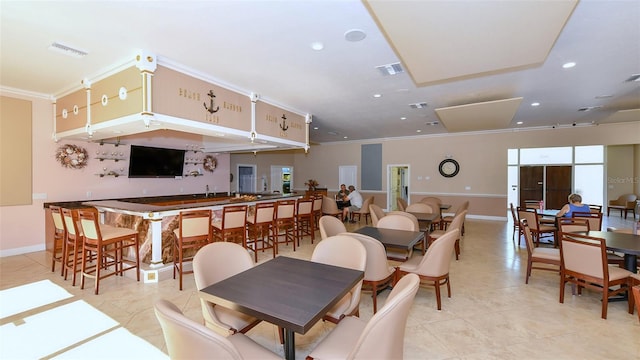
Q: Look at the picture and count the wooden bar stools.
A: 9